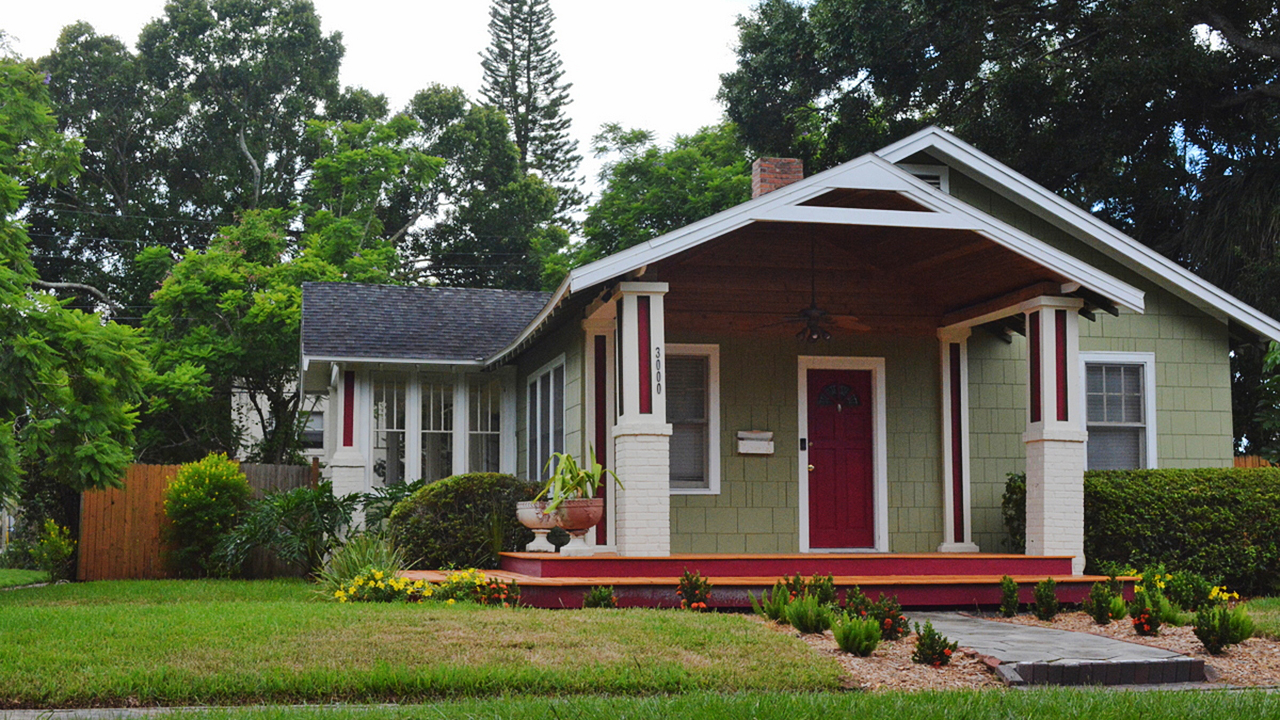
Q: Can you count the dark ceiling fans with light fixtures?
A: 1